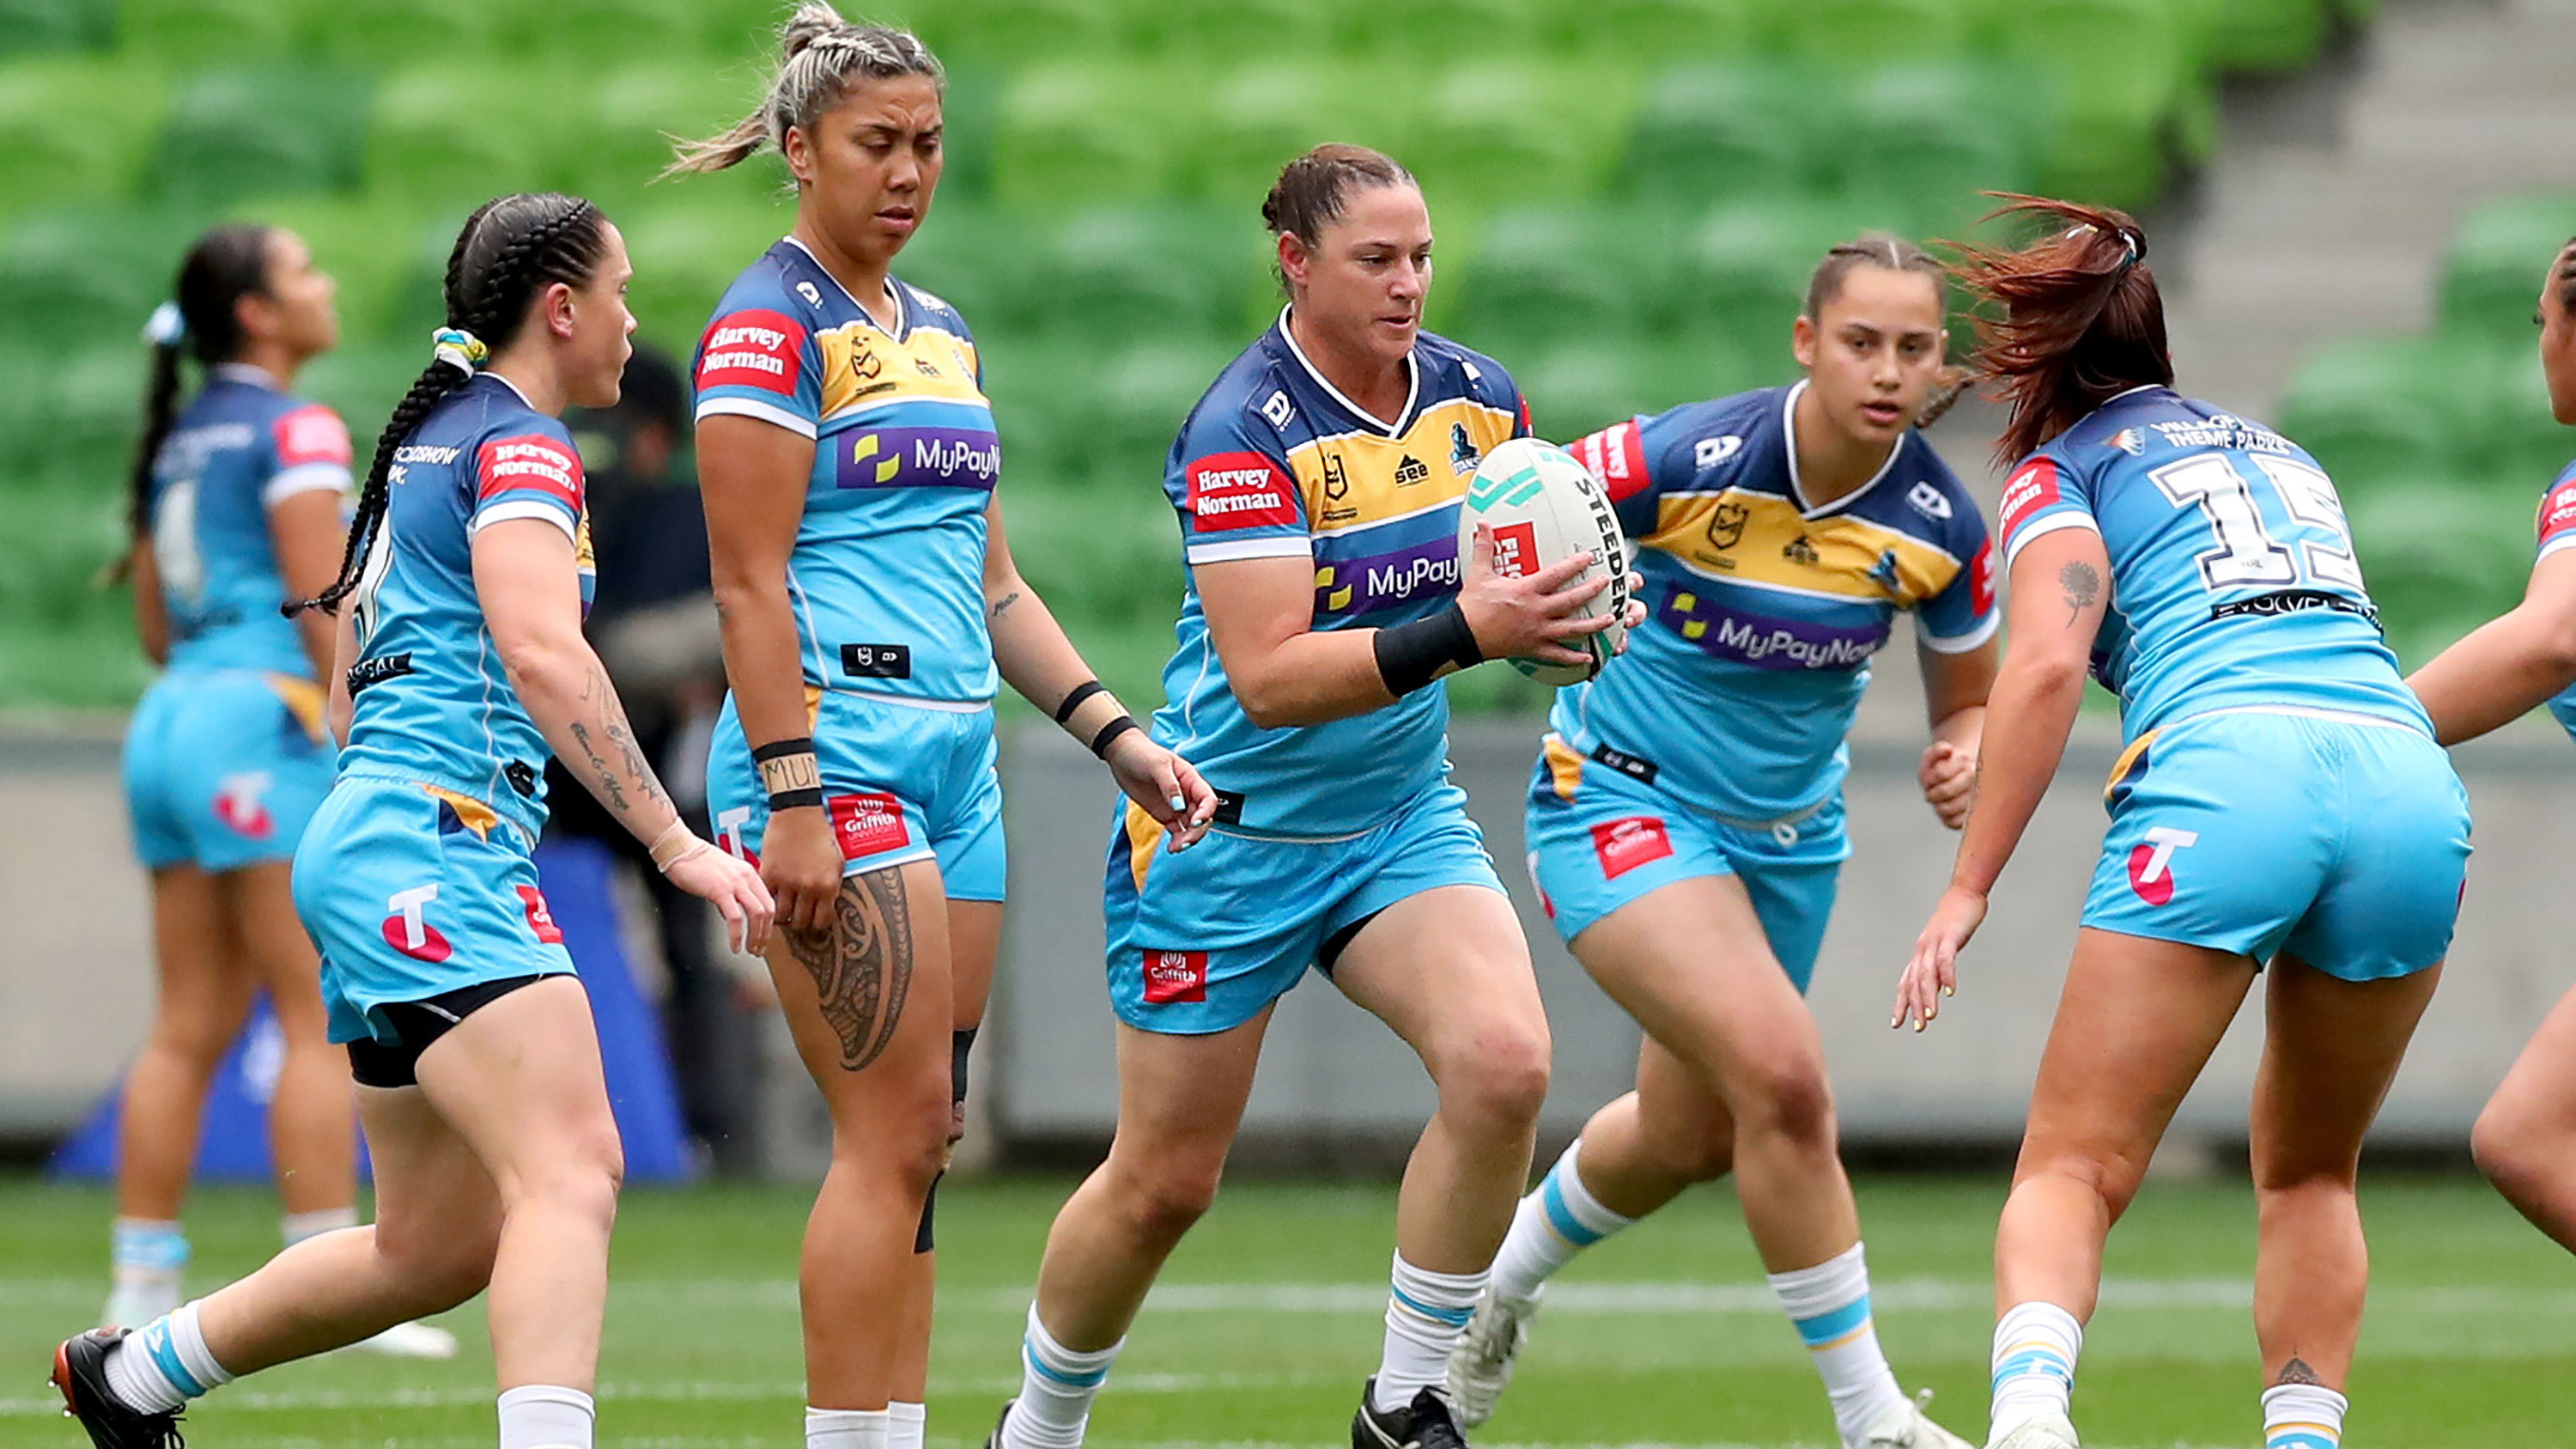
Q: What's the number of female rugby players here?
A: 7